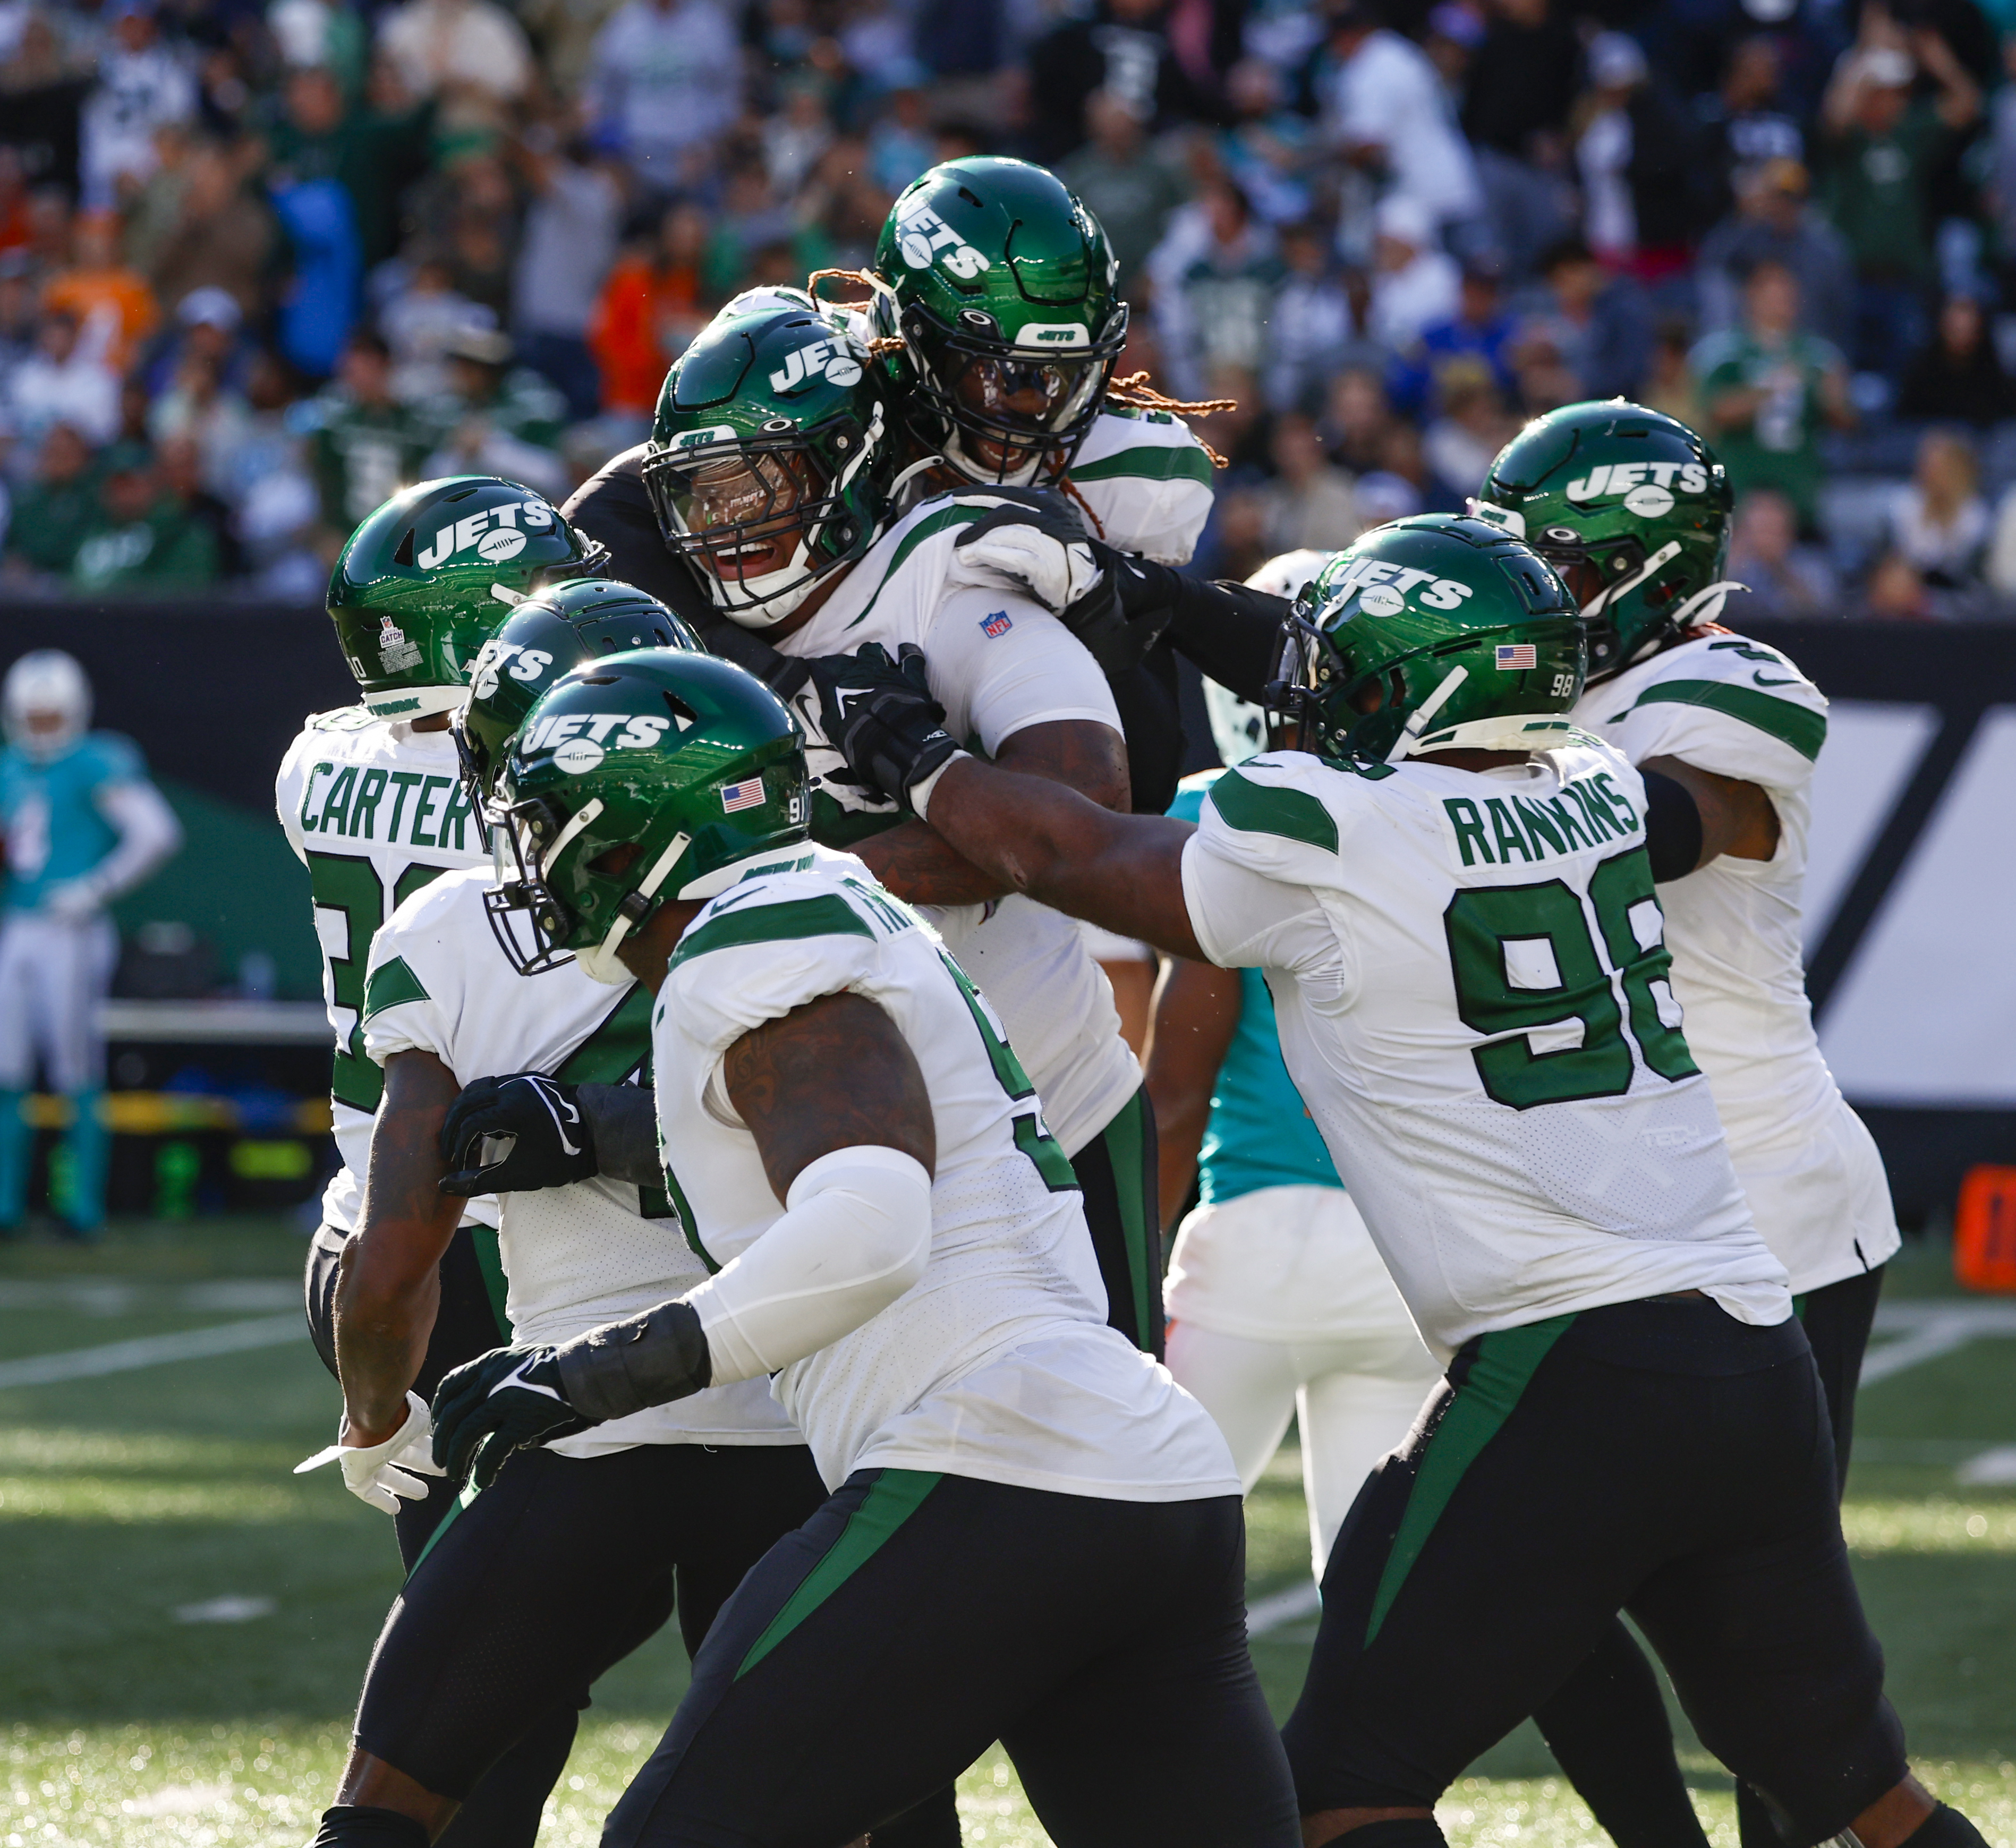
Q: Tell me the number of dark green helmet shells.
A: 7